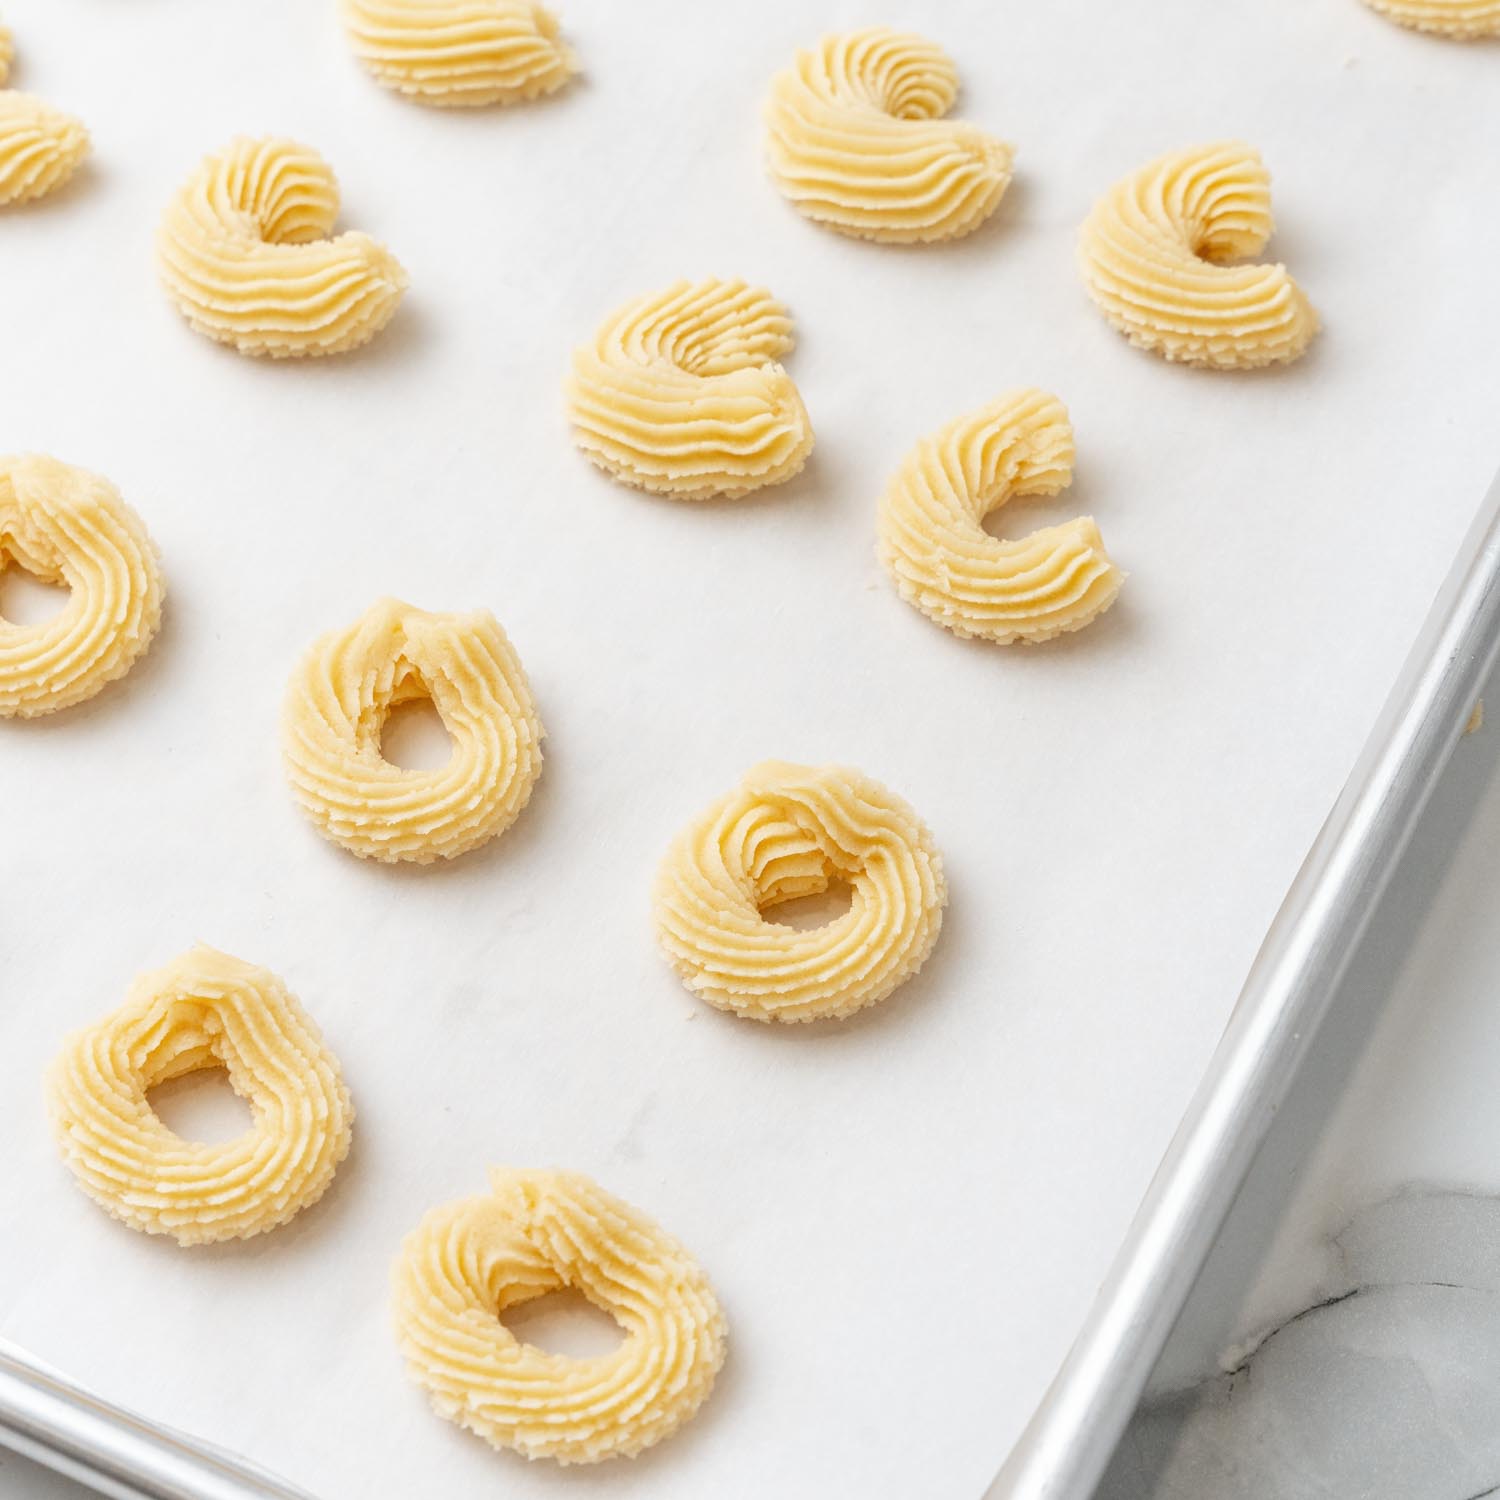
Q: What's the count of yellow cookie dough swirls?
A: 13